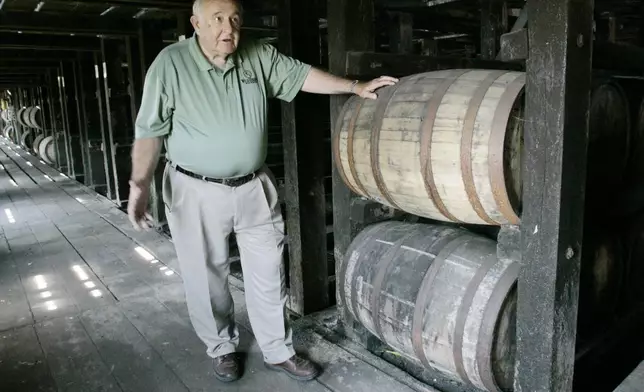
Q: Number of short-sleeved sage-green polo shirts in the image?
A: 1